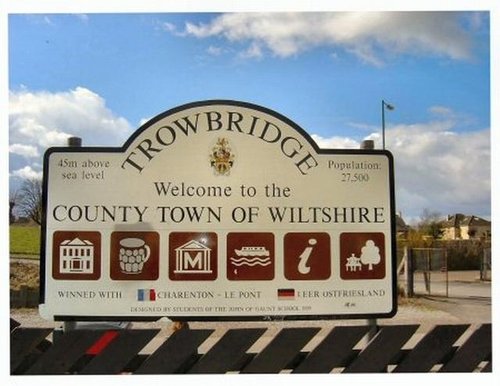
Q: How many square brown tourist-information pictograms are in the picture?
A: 6